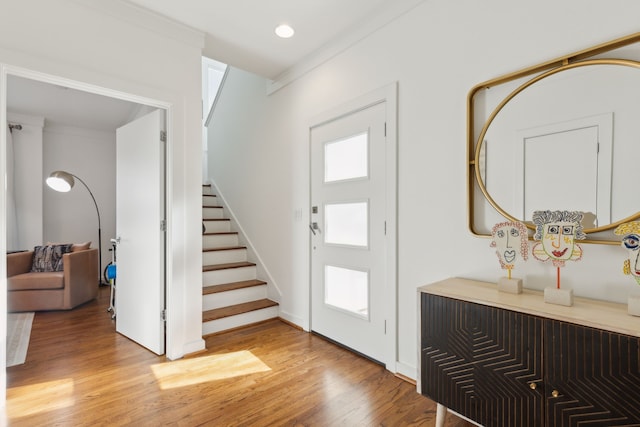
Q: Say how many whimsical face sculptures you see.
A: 3